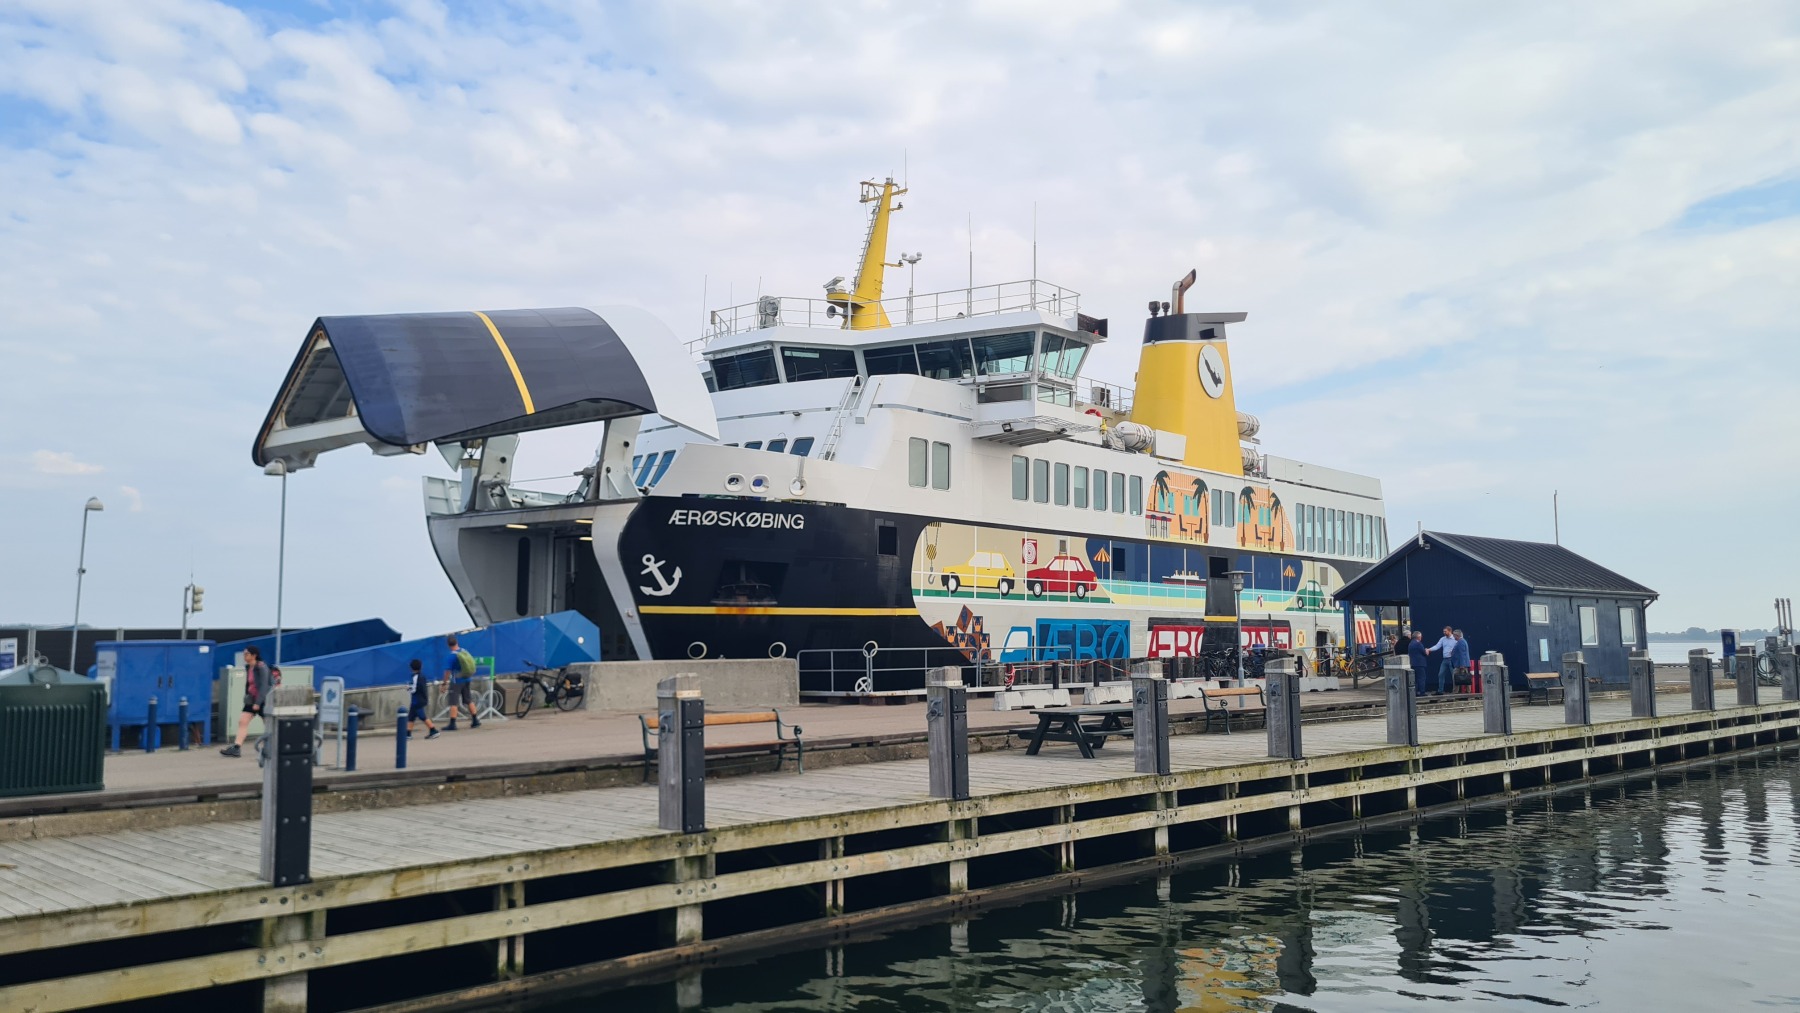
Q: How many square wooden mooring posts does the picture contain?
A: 12